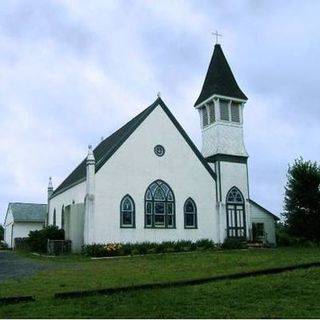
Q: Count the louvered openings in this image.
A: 4